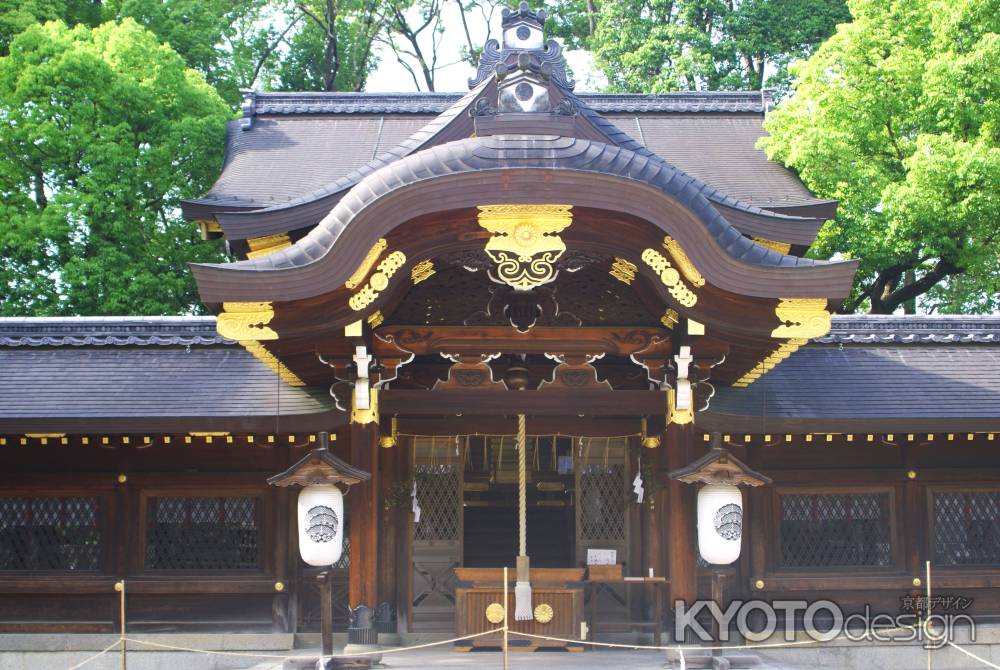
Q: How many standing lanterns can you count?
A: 2